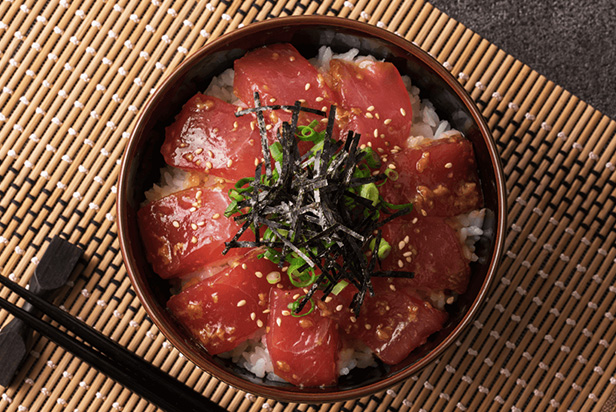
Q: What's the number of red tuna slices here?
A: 9